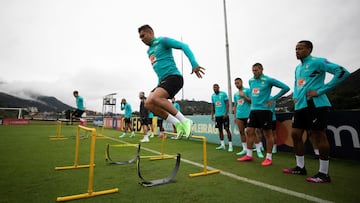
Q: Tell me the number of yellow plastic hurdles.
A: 4